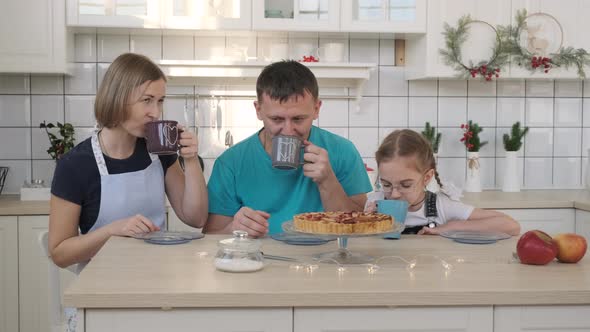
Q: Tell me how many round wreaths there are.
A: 2